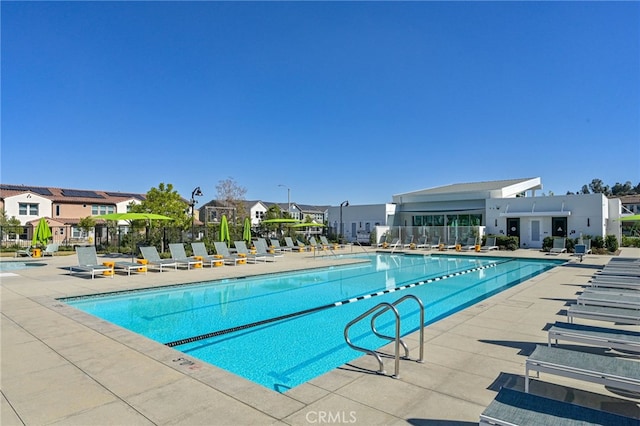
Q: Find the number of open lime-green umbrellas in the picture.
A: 4